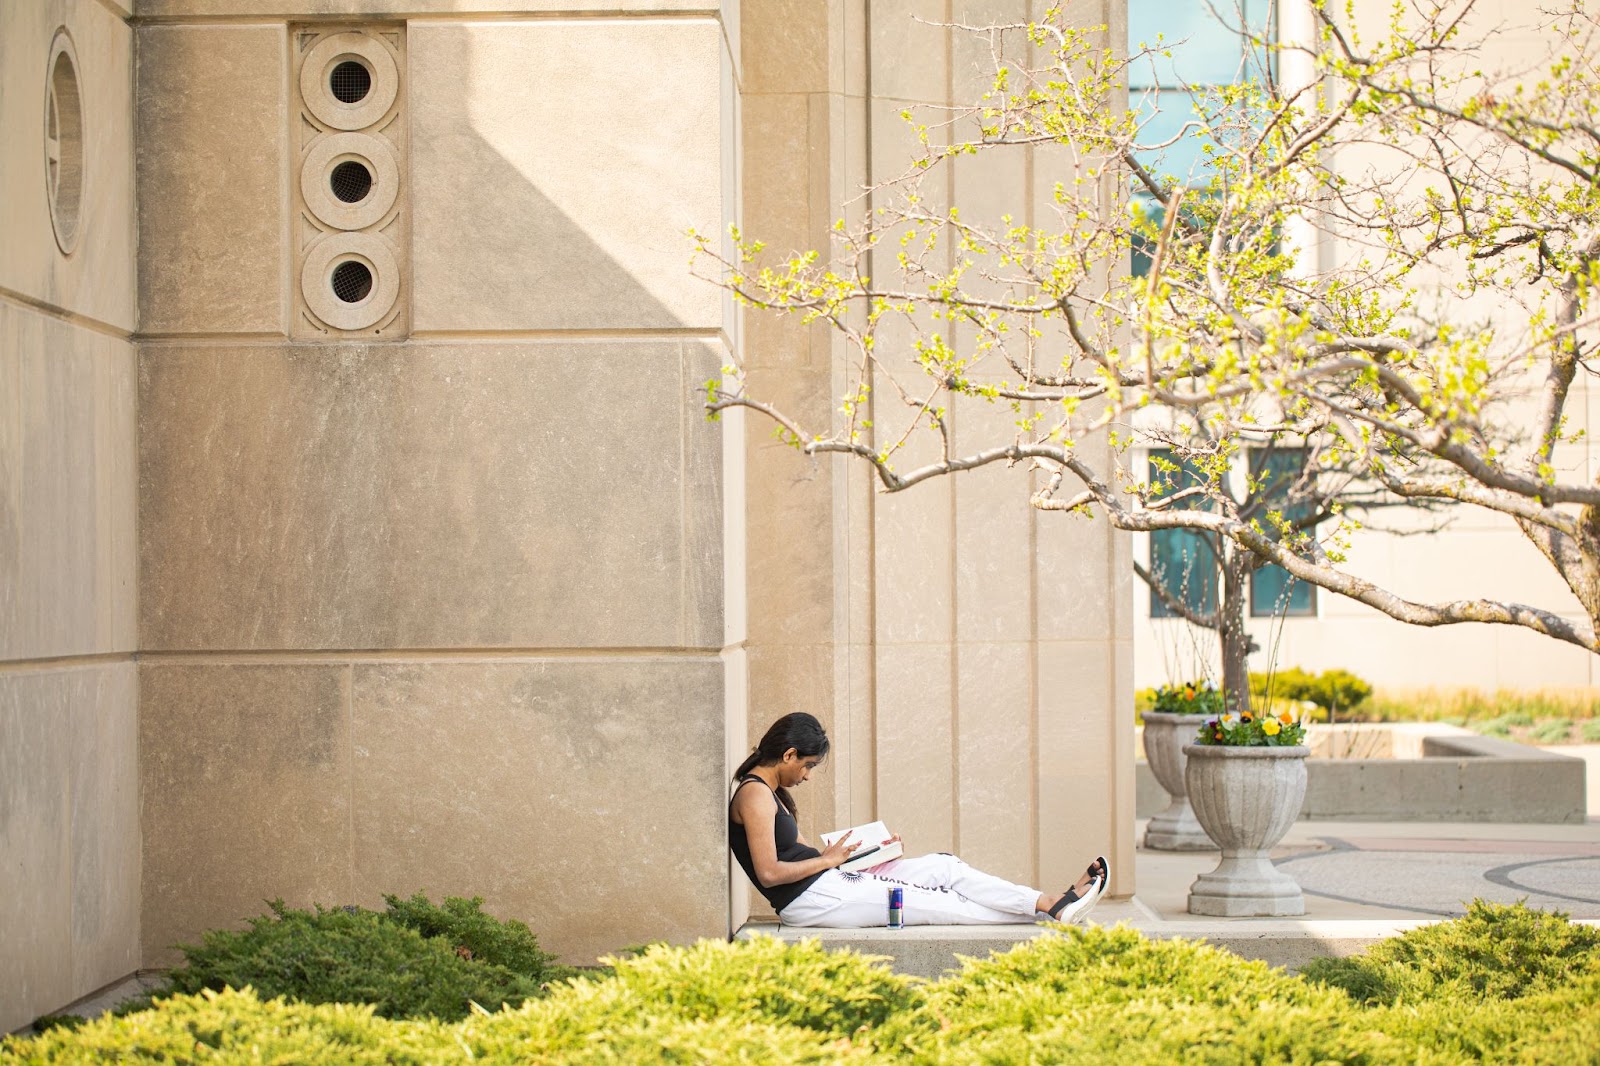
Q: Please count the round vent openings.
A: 3